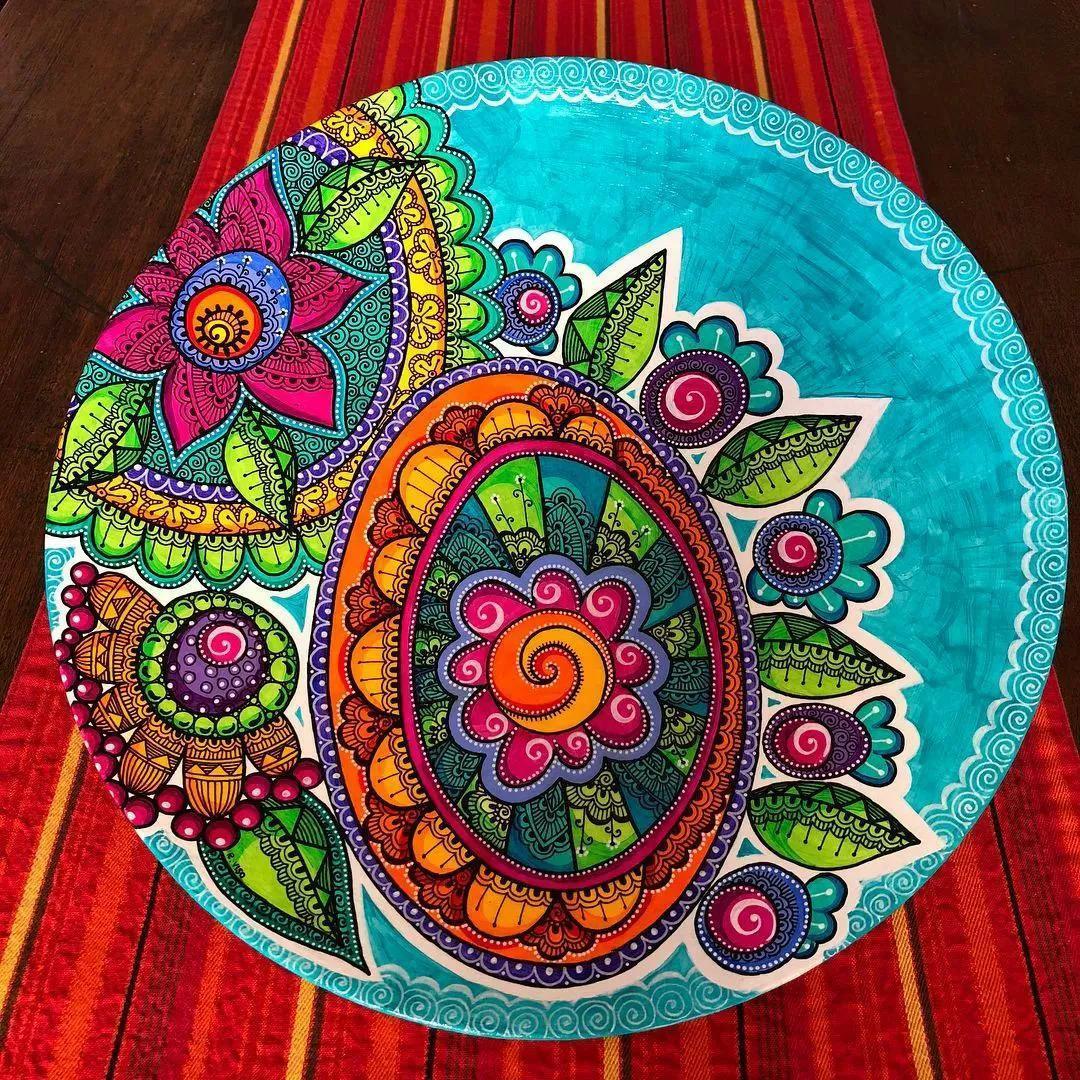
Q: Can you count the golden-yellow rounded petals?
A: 9